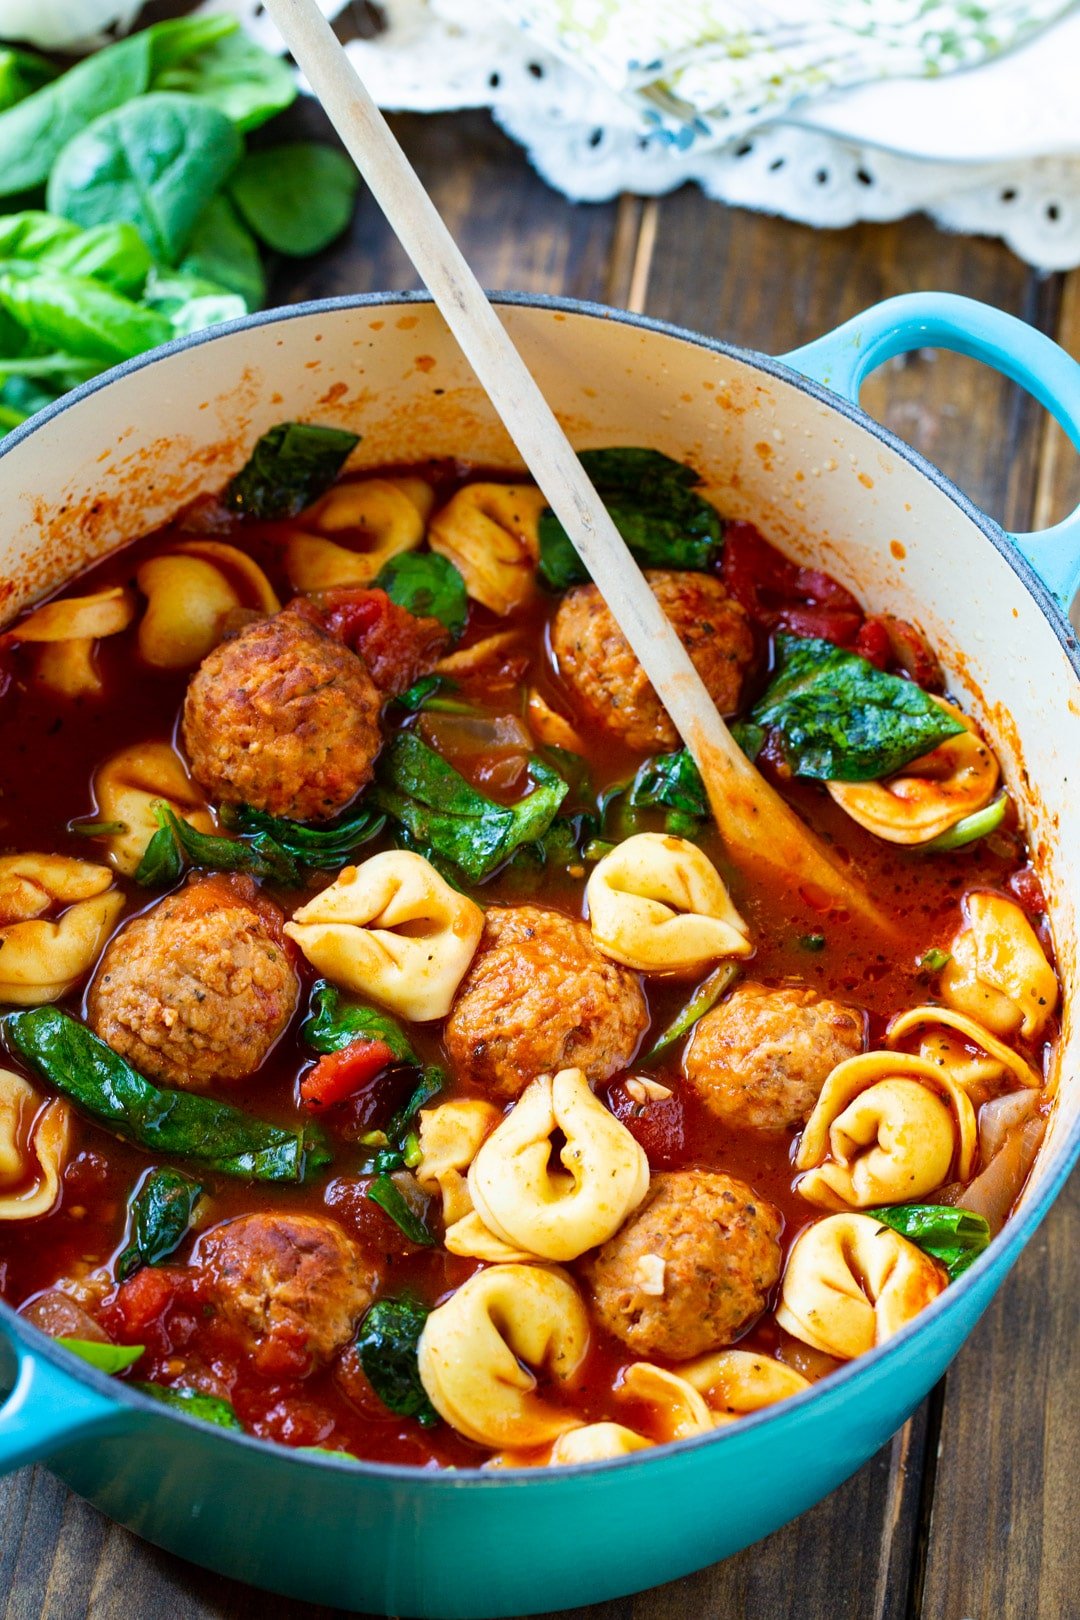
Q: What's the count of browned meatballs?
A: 7